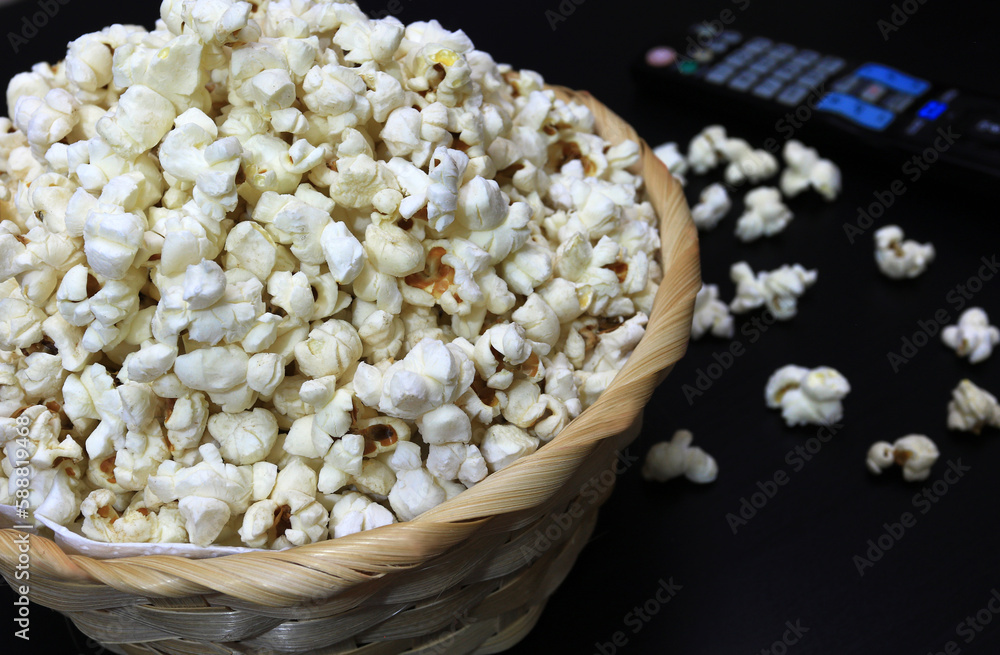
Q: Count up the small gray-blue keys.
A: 12